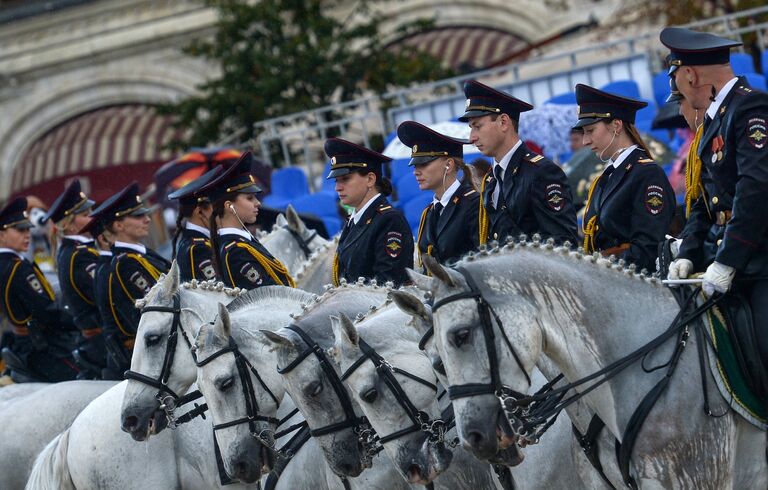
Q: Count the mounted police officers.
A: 12